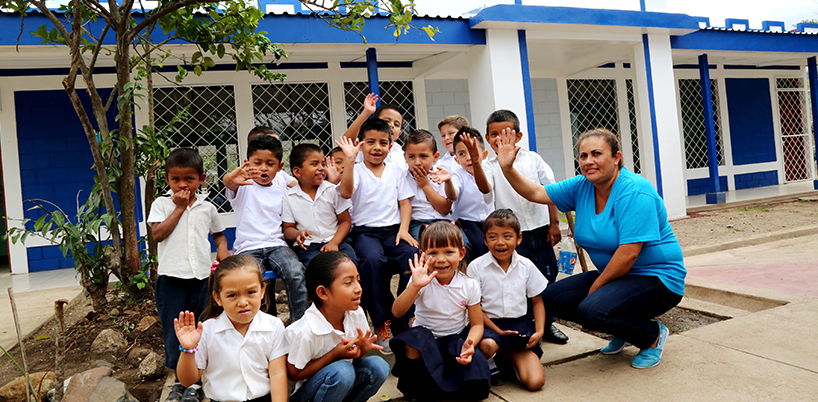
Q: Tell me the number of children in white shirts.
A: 15